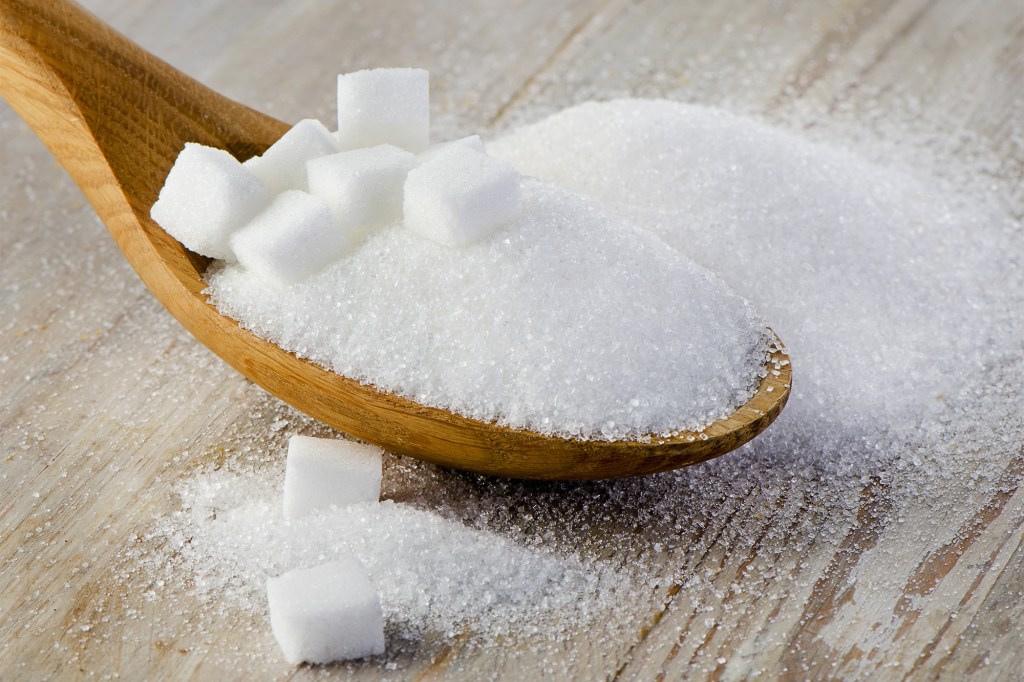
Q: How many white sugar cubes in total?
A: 9